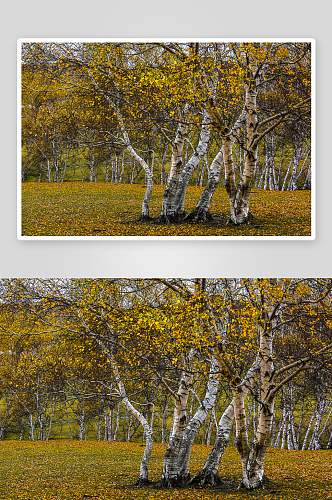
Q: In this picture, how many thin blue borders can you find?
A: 0